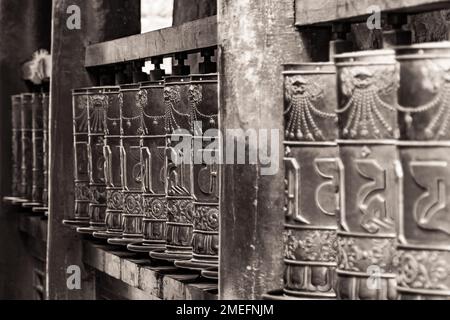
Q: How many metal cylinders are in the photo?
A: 14